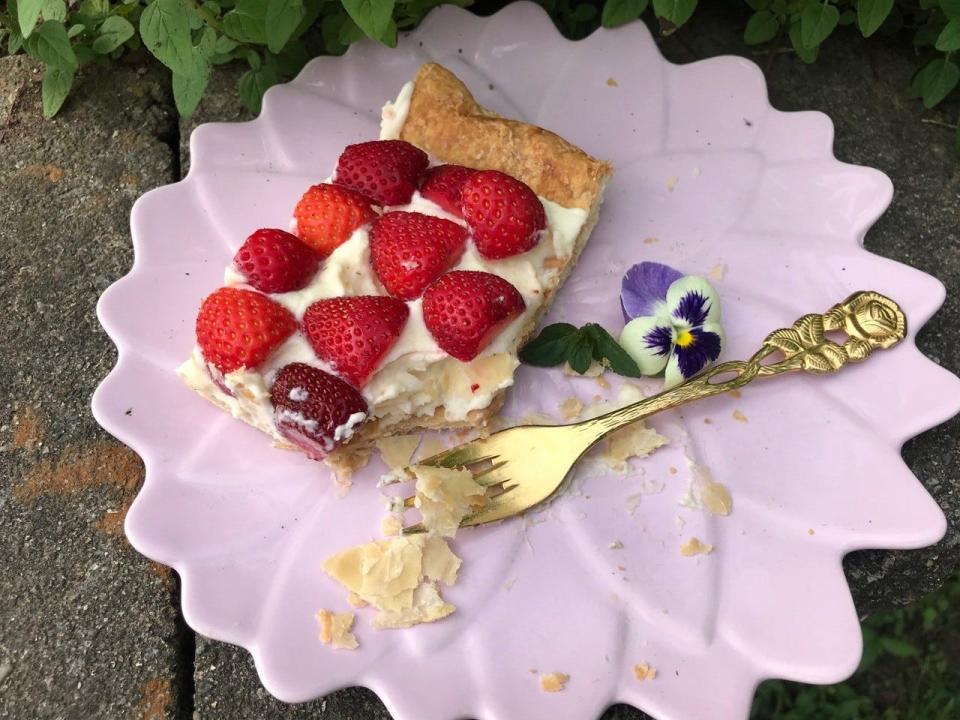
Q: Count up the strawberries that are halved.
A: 10